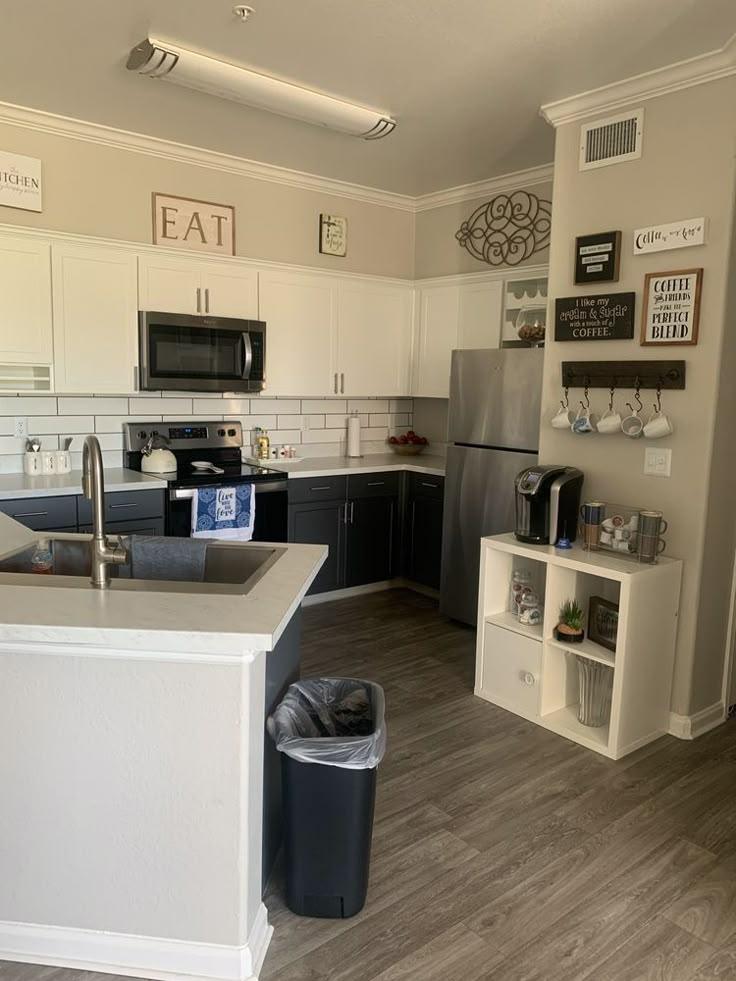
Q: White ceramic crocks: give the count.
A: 3